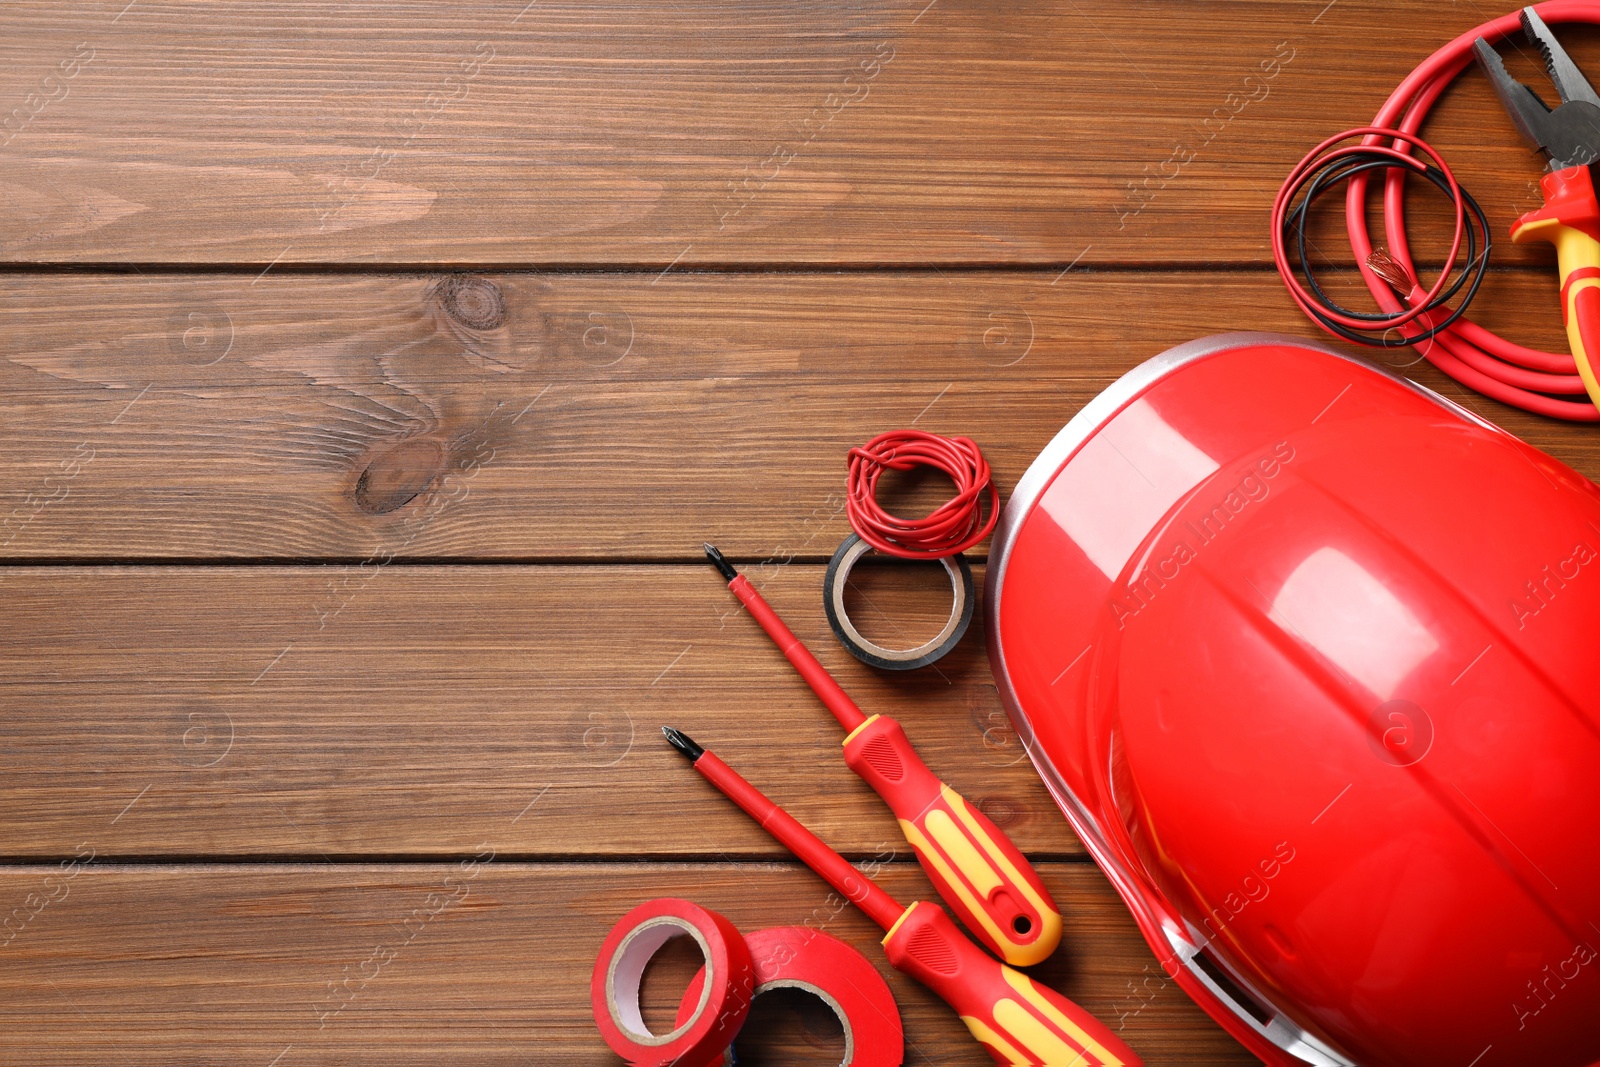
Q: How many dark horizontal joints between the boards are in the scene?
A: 3